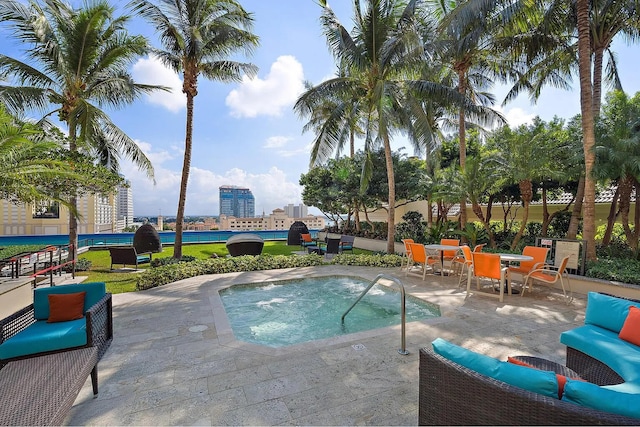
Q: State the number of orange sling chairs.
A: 8